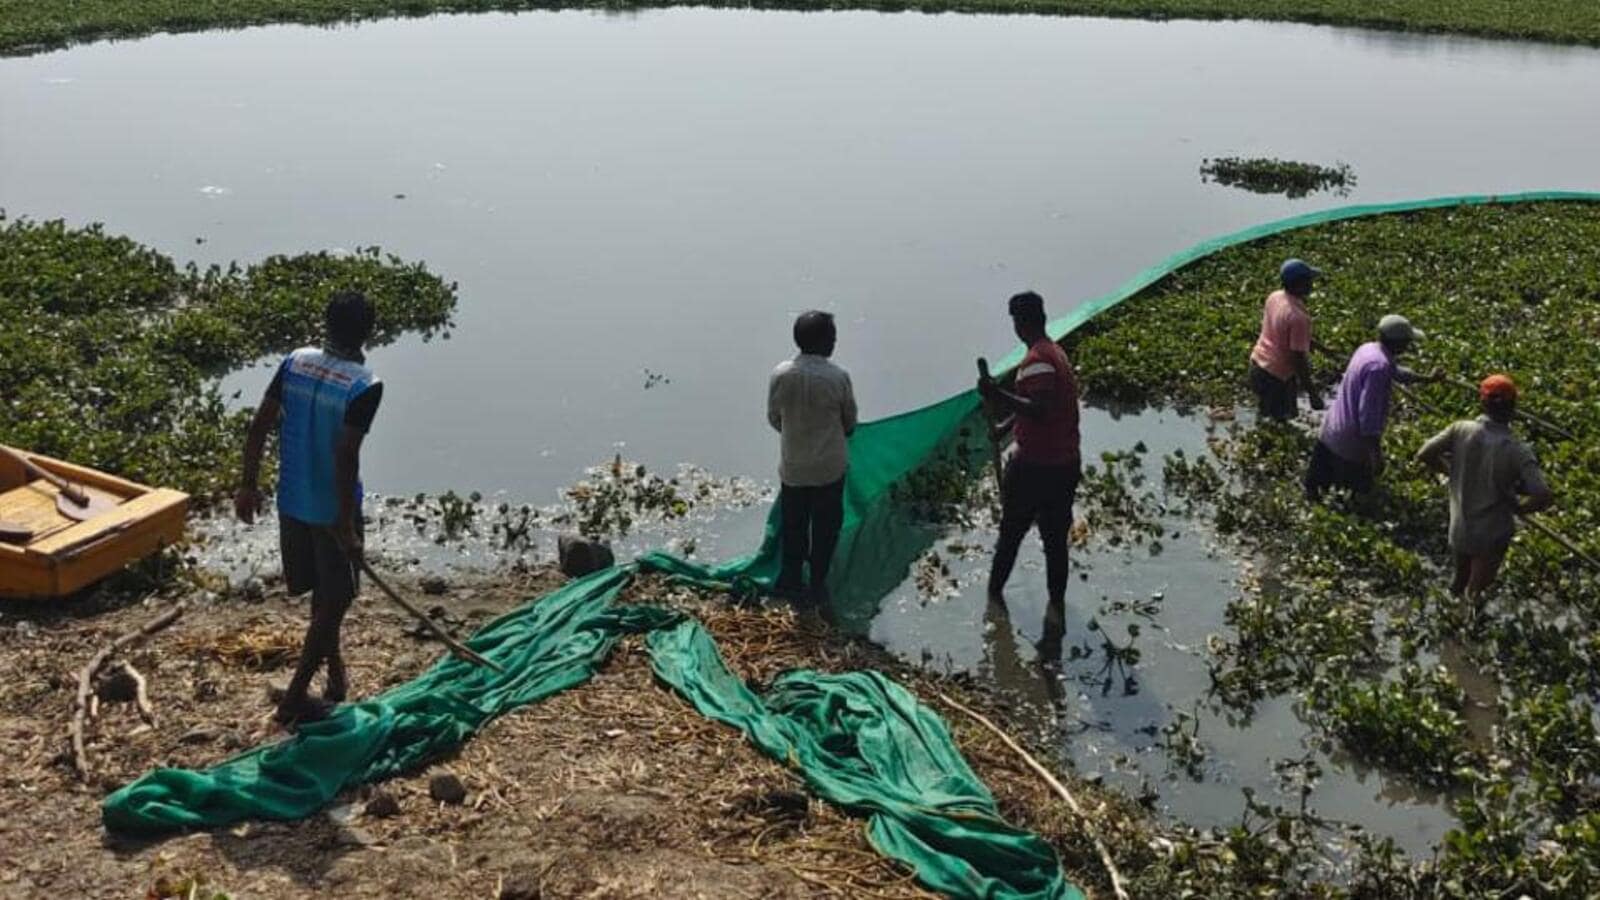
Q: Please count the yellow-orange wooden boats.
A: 1